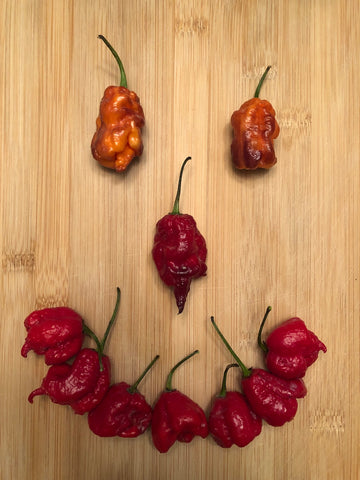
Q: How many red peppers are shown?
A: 8